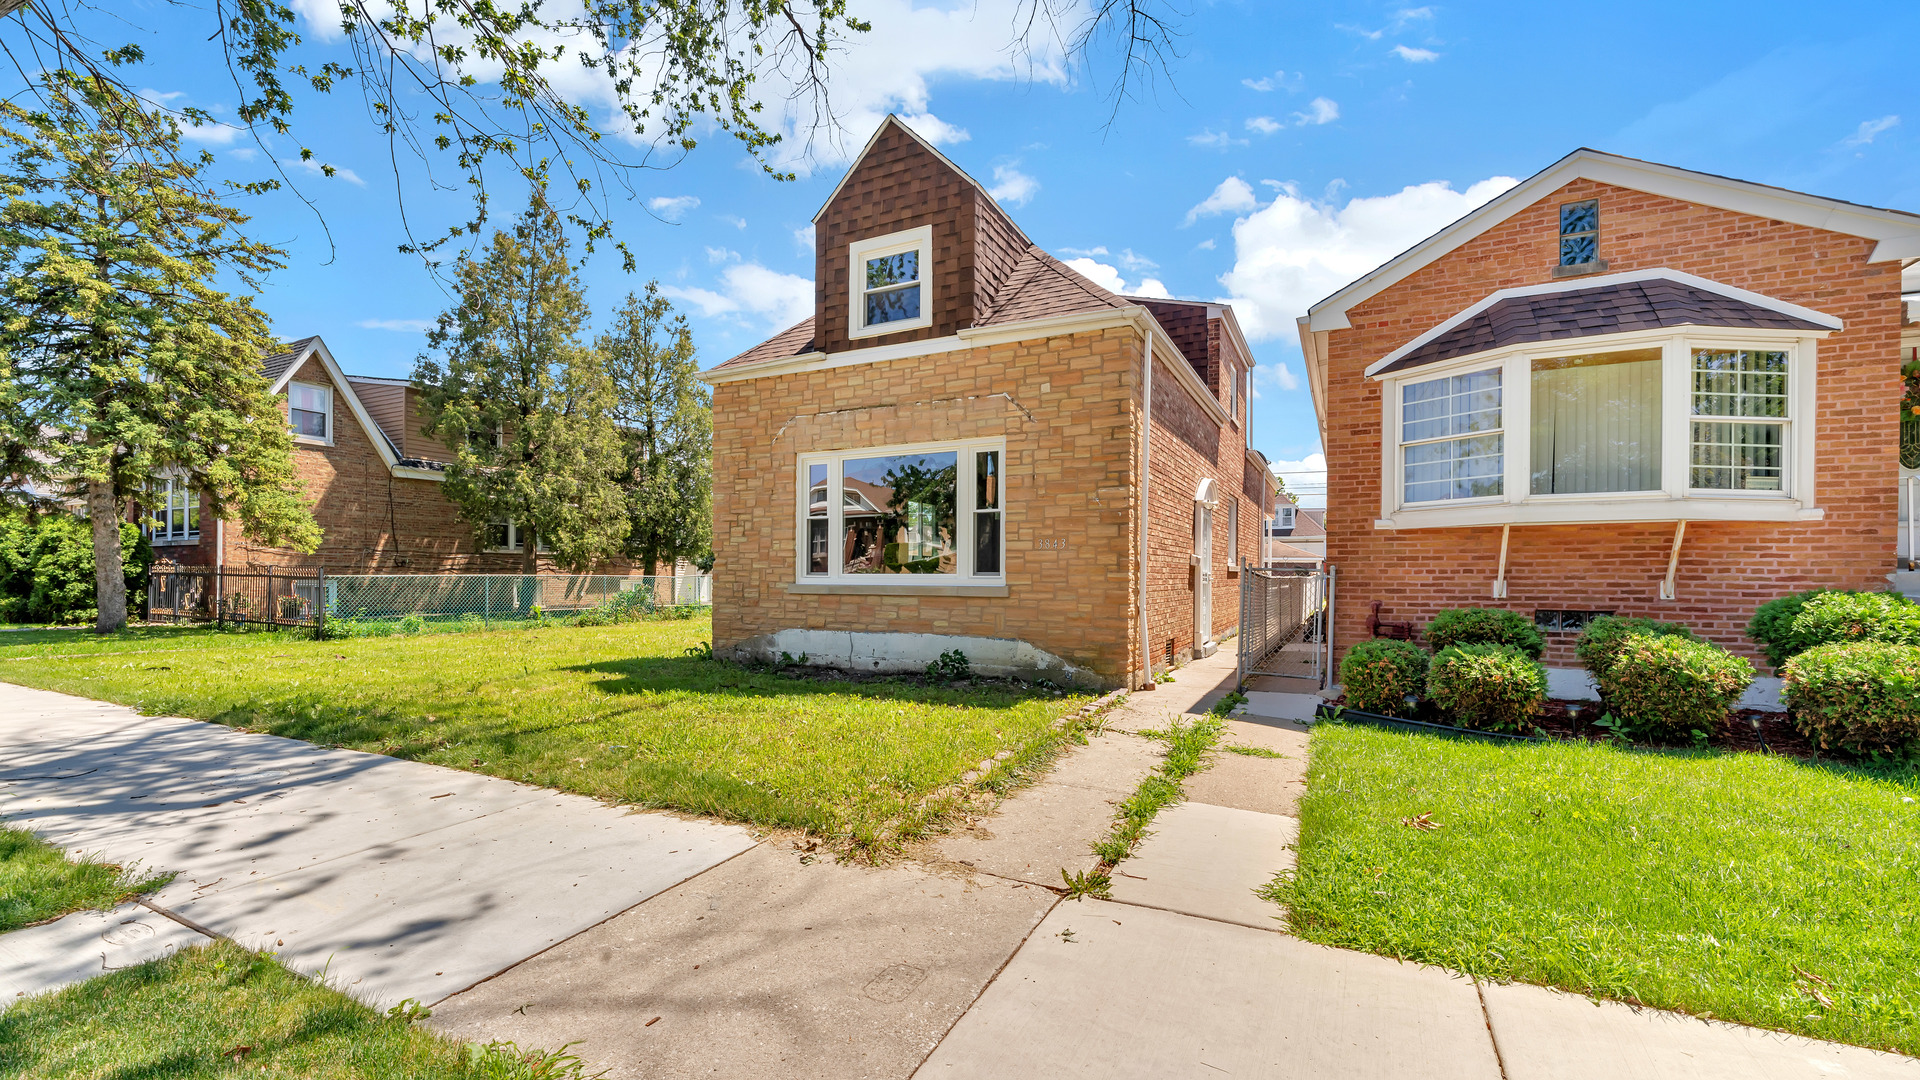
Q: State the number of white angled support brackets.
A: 2